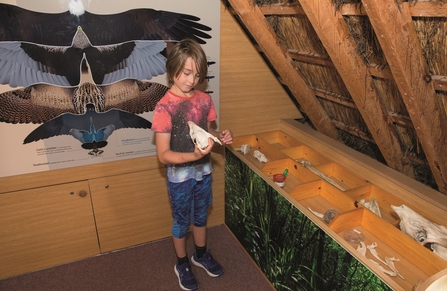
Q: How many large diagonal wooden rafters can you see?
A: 3